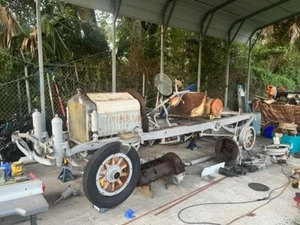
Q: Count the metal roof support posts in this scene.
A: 6